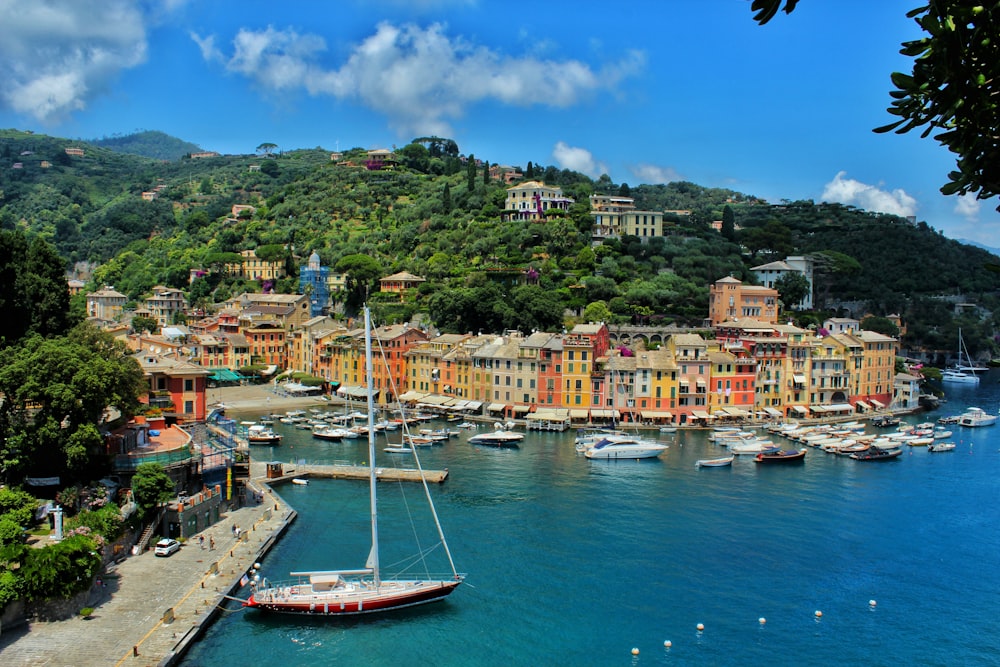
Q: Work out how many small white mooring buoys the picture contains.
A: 6